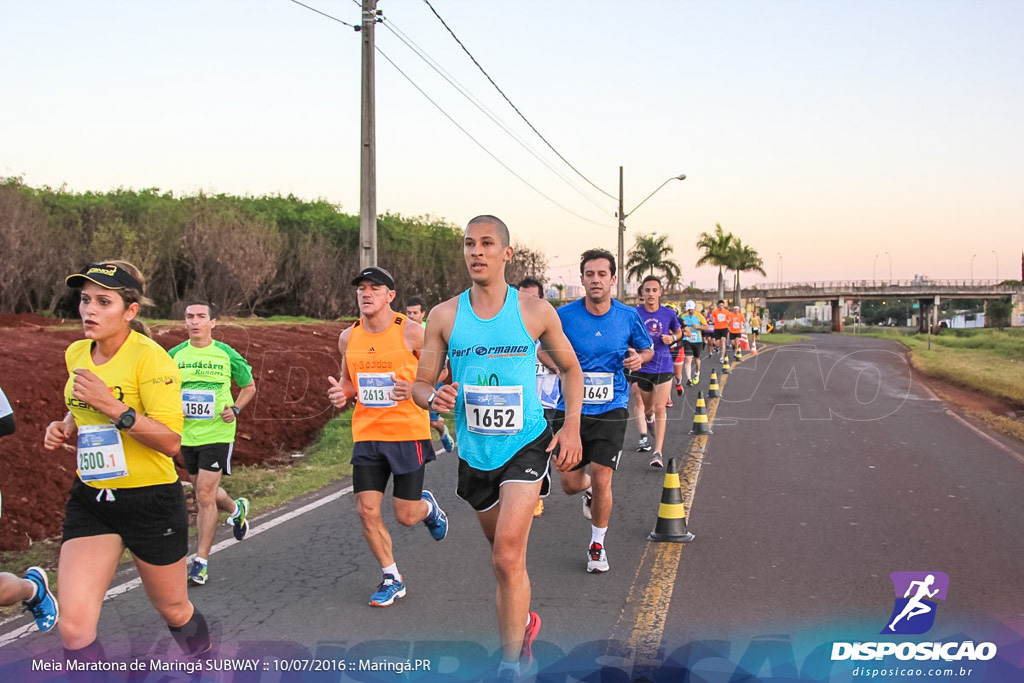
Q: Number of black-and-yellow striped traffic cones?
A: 5